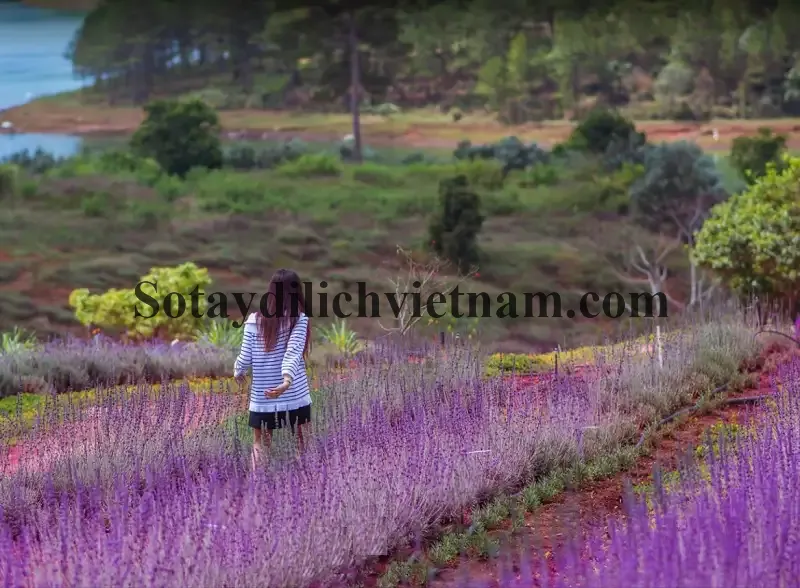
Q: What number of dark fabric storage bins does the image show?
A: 0